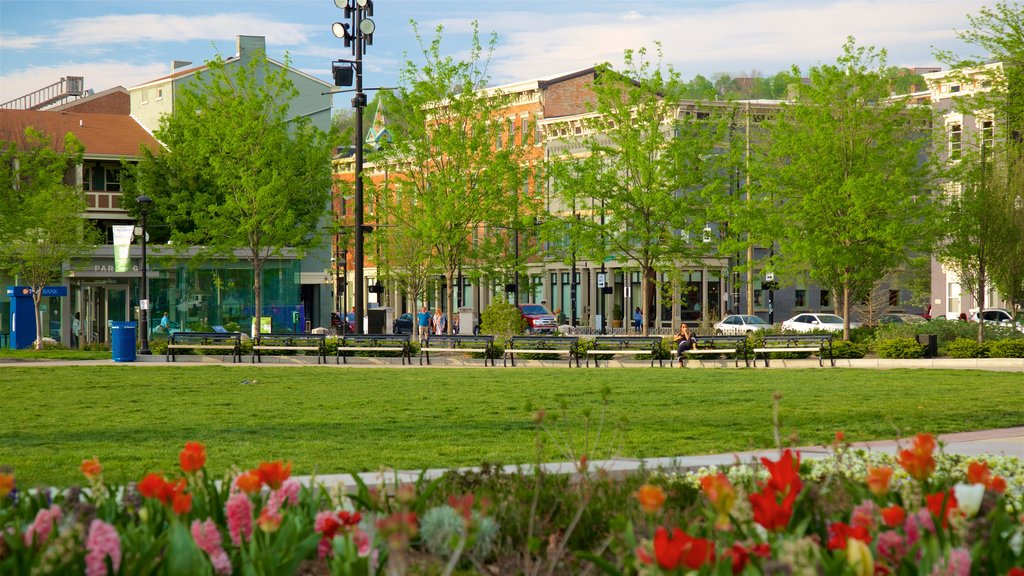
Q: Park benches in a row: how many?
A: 8